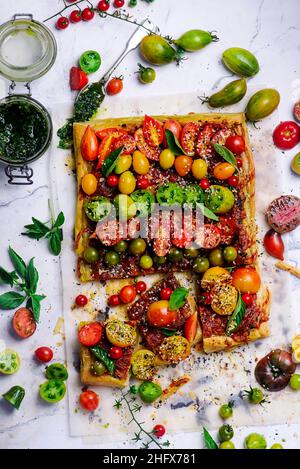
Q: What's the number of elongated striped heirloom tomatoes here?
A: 5